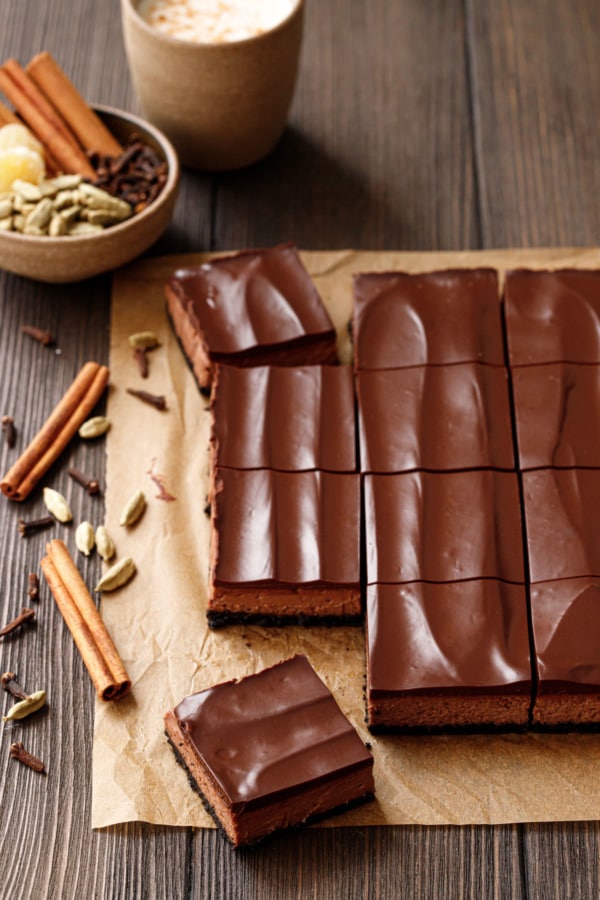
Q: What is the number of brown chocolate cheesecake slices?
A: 12